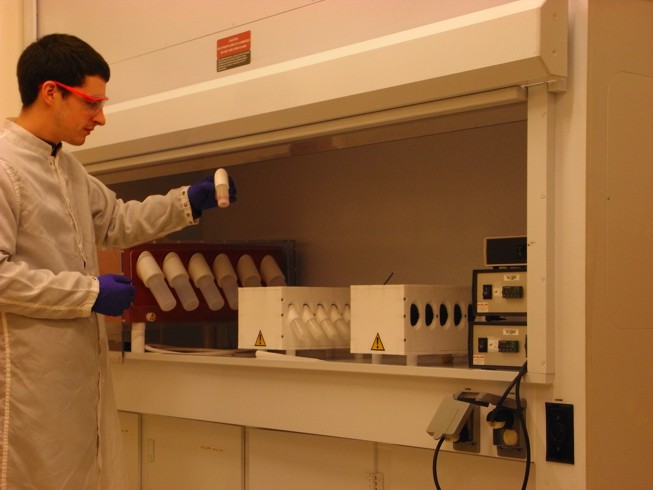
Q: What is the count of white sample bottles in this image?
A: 12